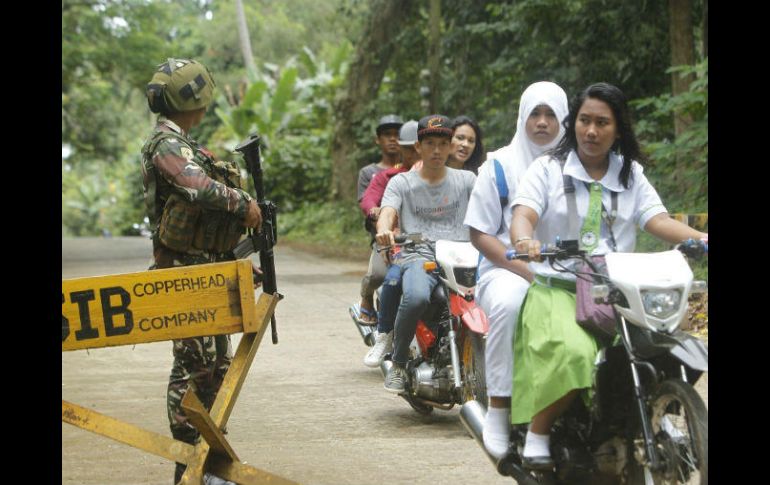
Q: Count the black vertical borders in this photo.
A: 2